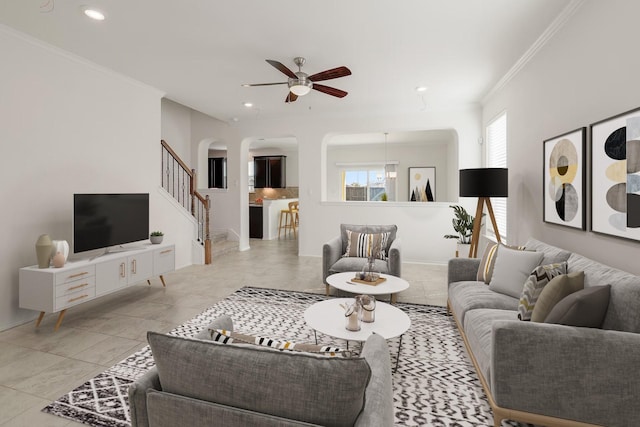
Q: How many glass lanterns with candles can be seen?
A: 2